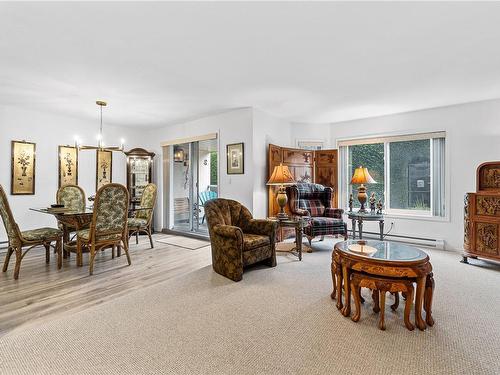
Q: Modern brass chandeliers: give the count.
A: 1